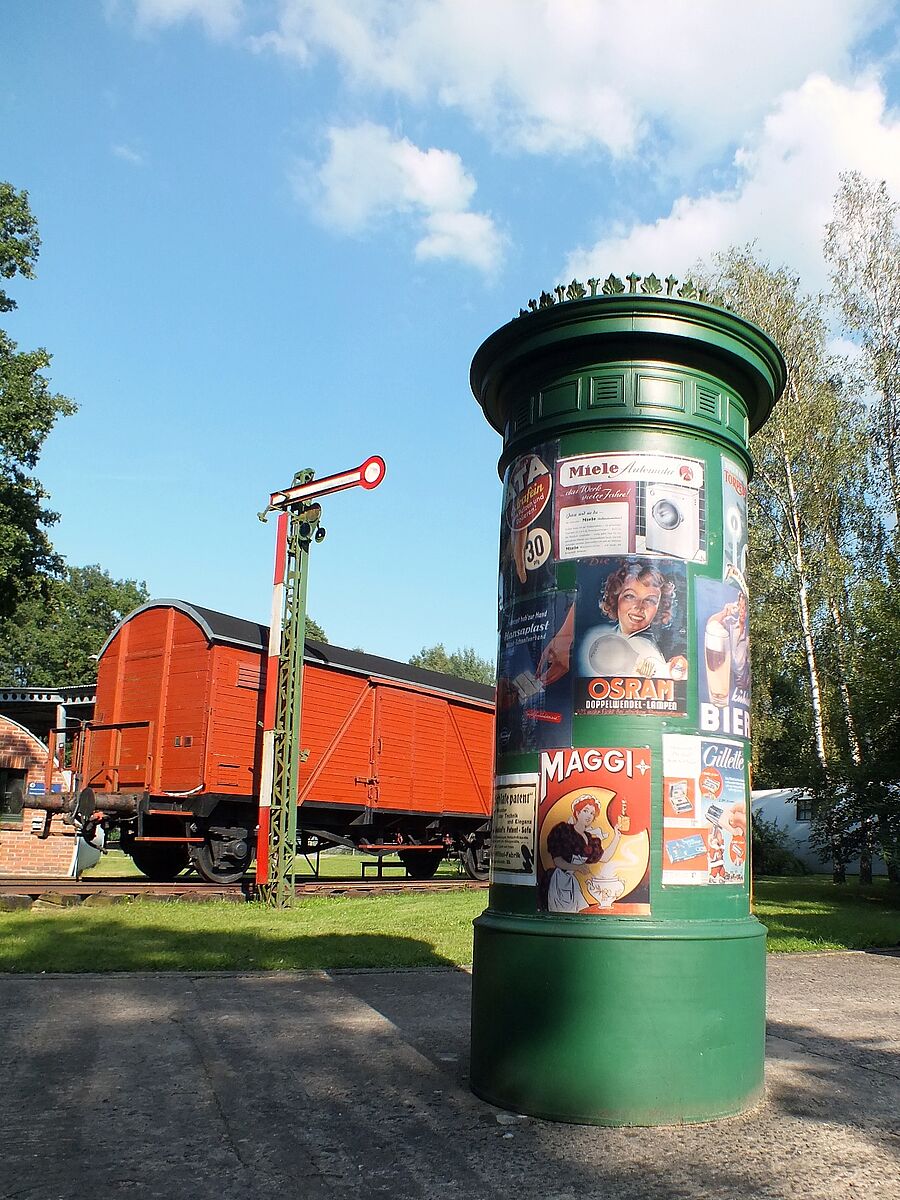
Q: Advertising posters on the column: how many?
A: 9